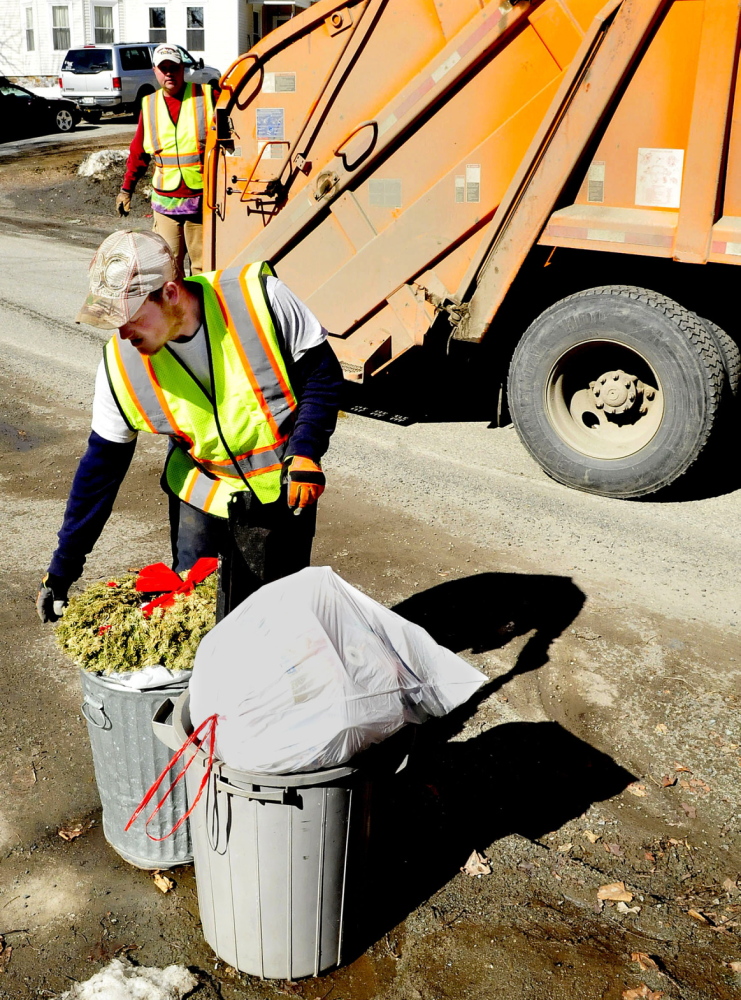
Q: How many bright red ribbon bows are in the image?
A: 1